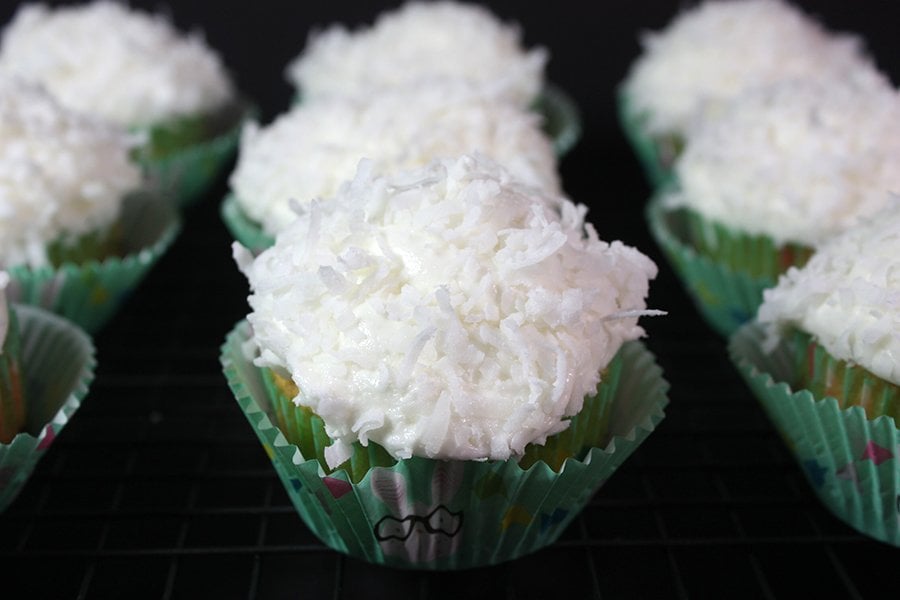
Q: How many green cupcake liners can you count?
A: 9